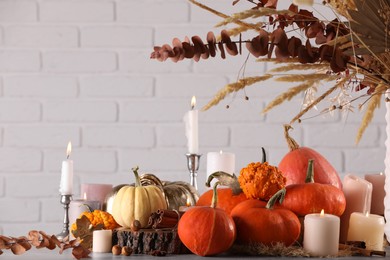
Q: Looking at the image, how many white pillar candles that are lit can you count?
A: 3